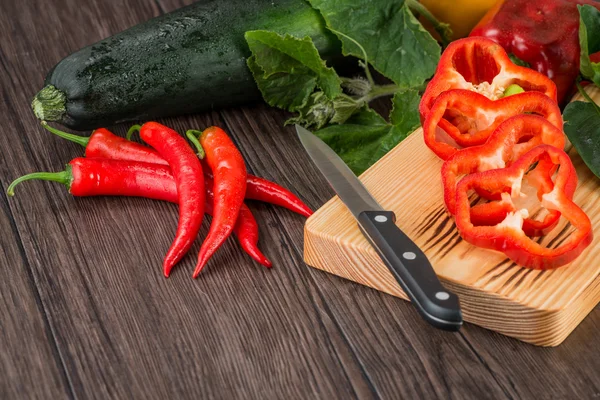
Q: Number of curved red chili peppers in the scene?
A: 4